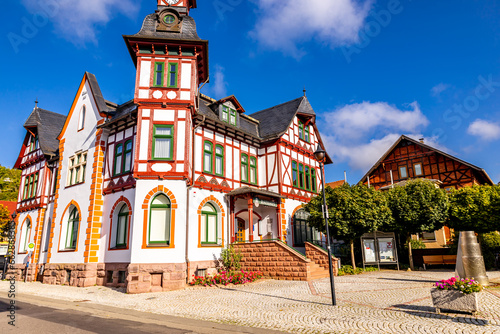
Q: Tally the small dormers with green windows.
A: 1